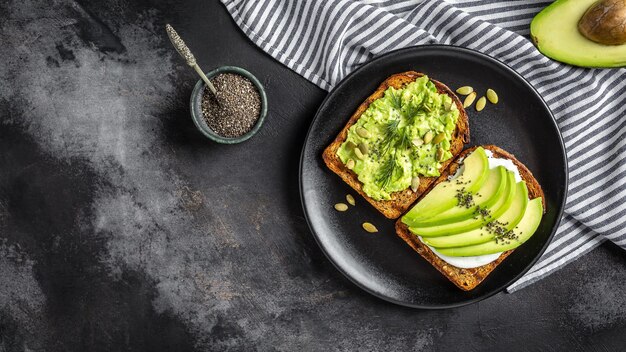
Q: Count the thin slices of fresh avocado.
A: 5